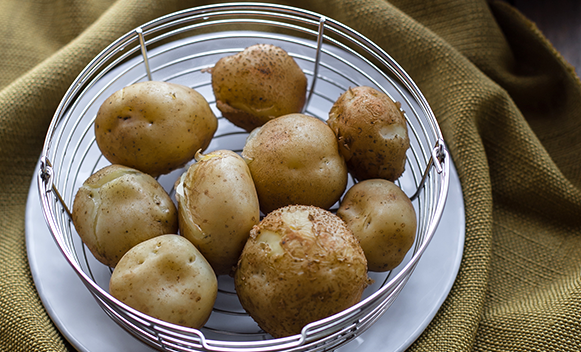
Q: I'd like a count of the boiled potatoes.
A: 9